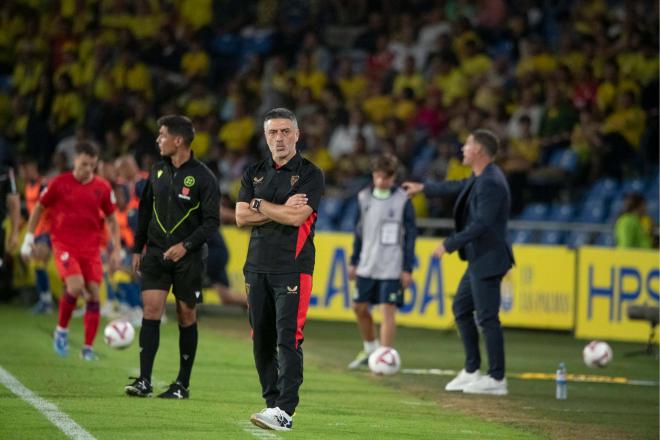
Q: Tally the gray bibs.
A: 1